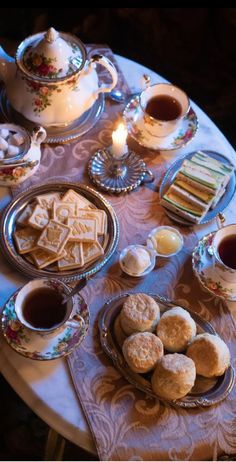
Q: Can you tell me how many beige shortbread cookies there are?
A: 12